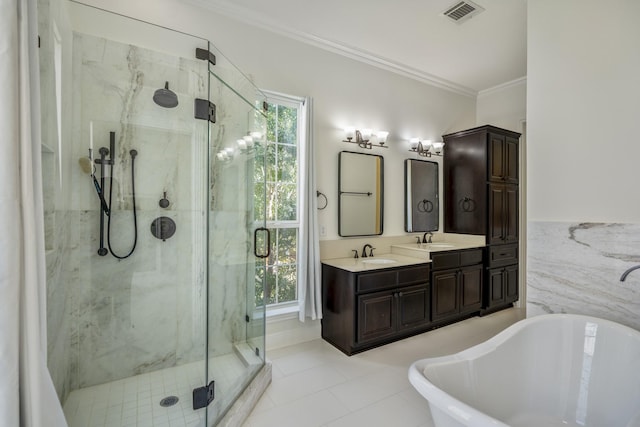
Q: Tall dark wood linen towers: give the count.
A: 1